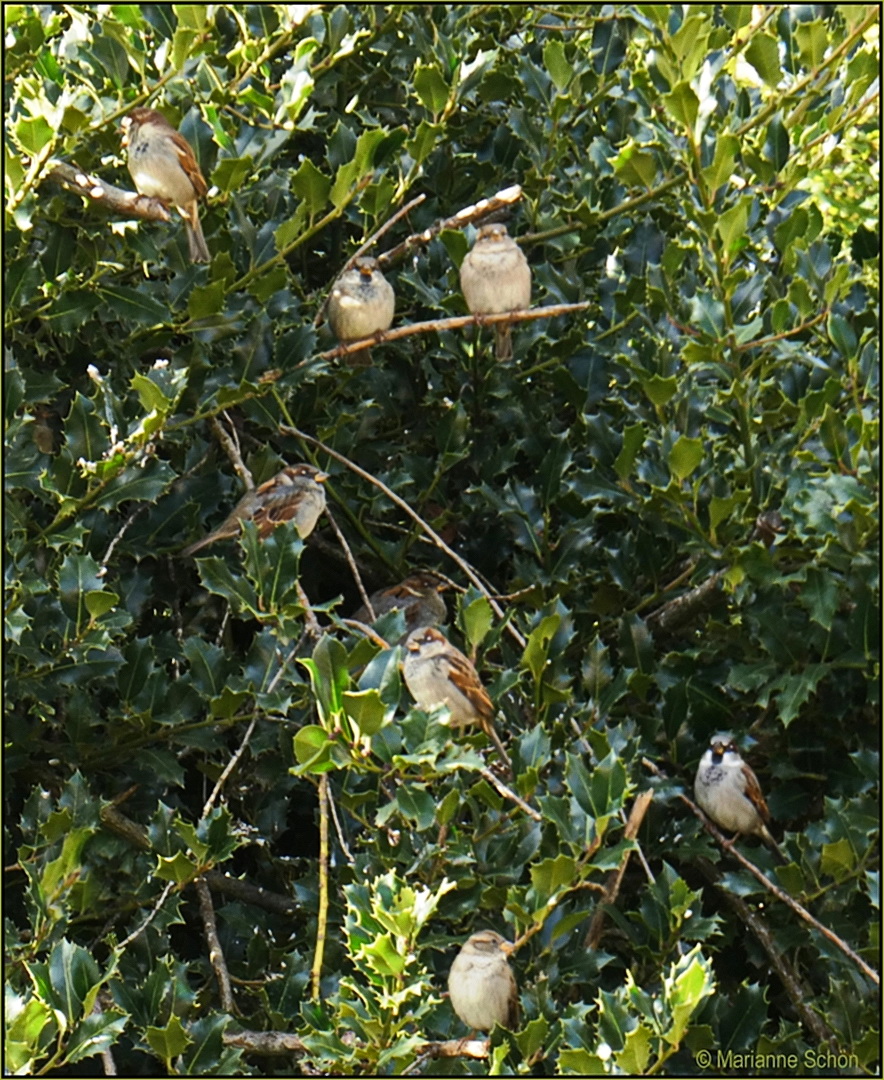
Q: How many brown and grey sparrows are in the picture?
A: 8